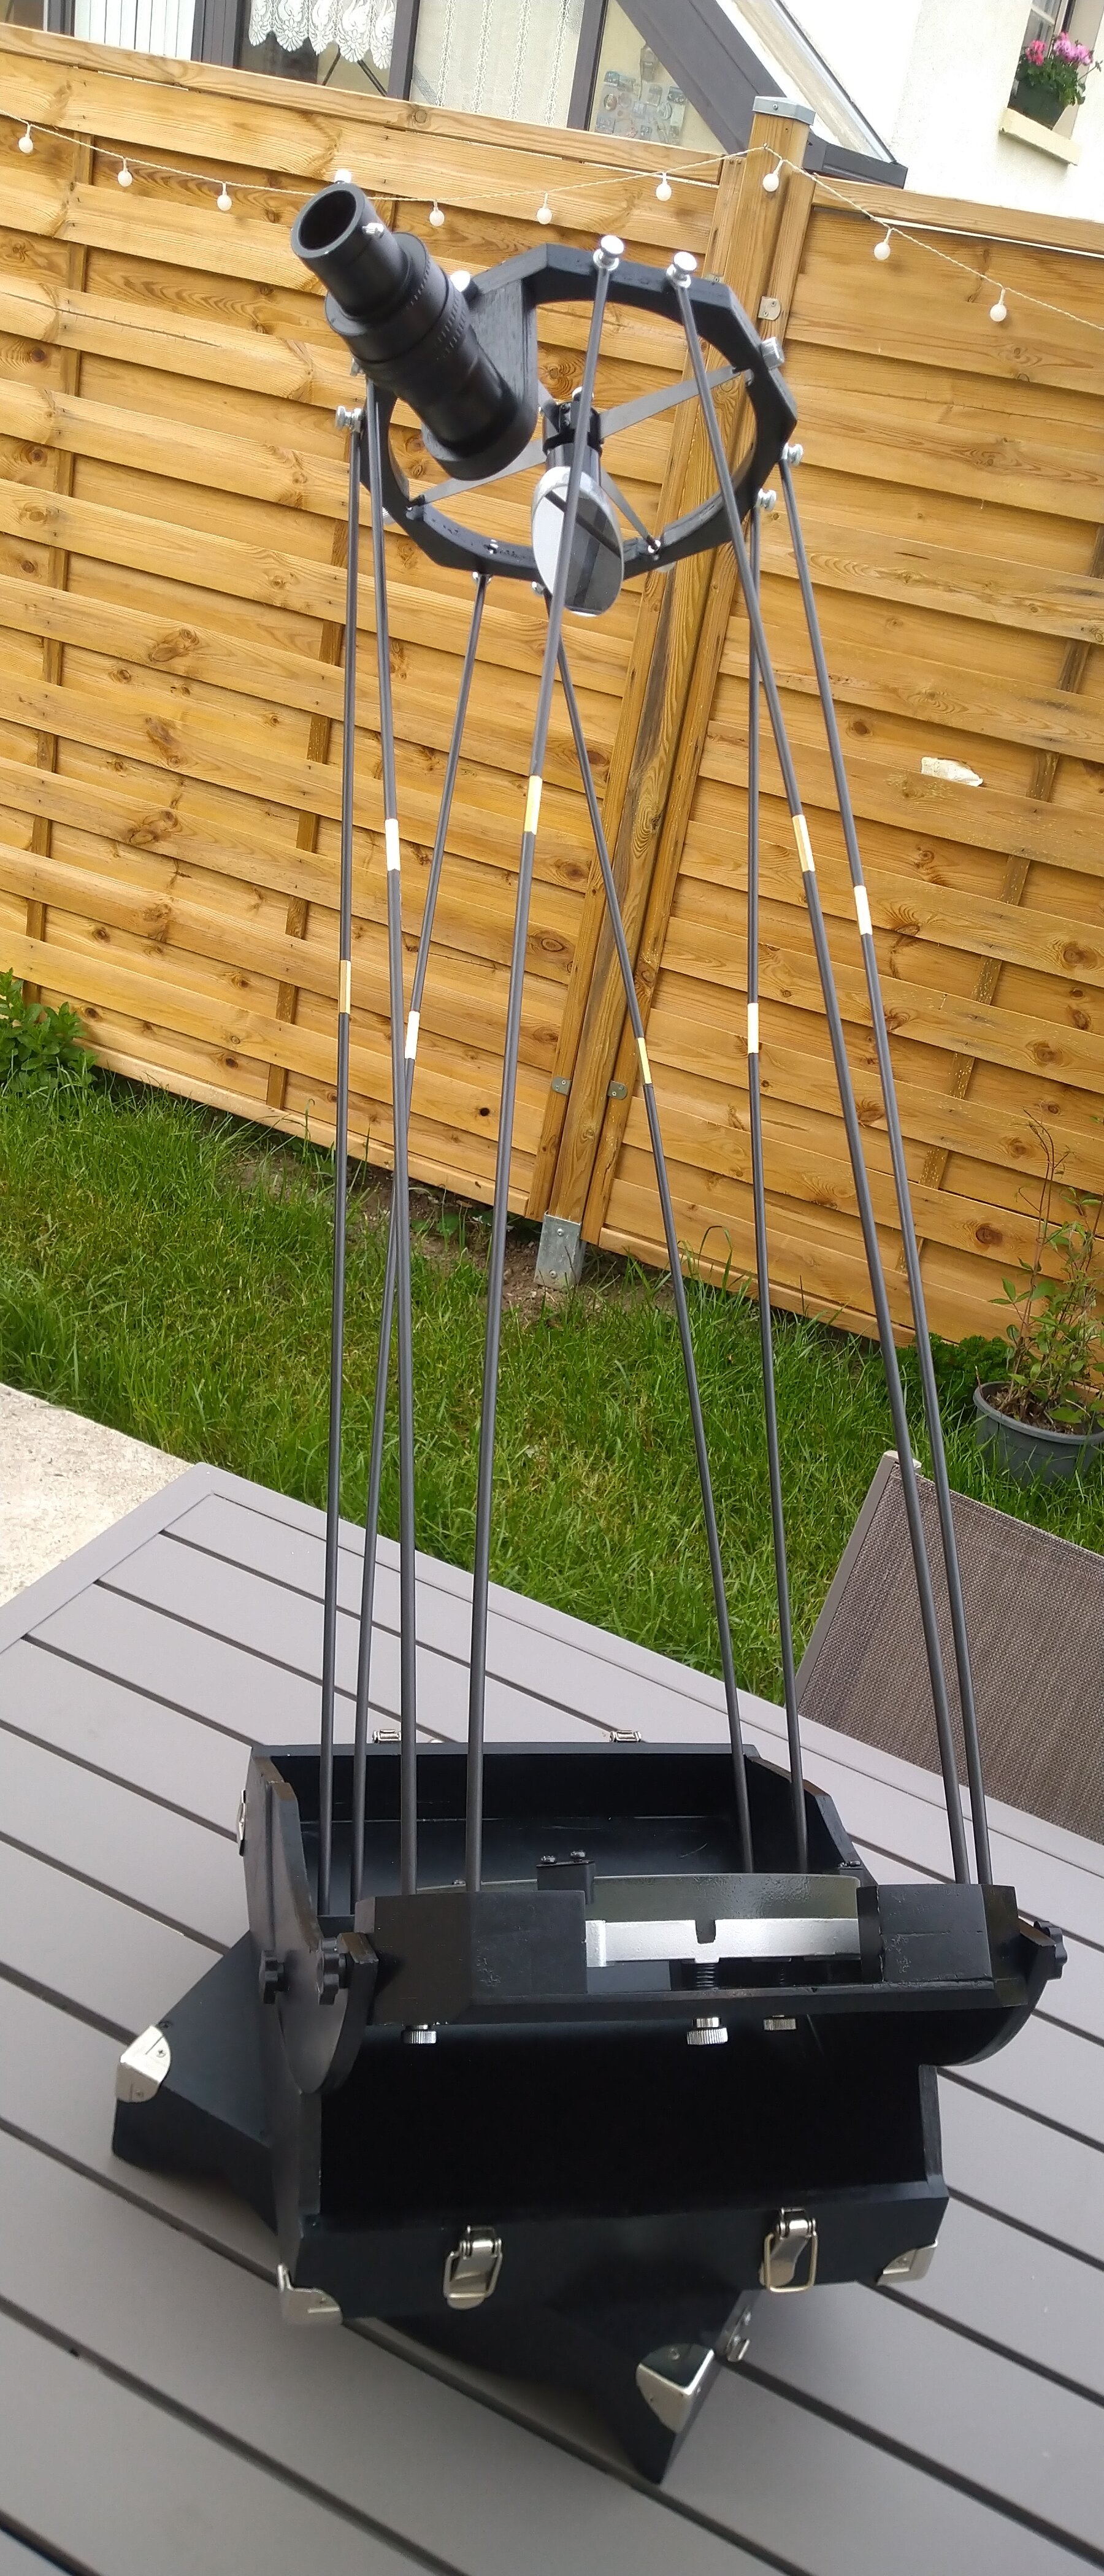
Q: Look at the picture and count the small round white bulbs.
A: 9